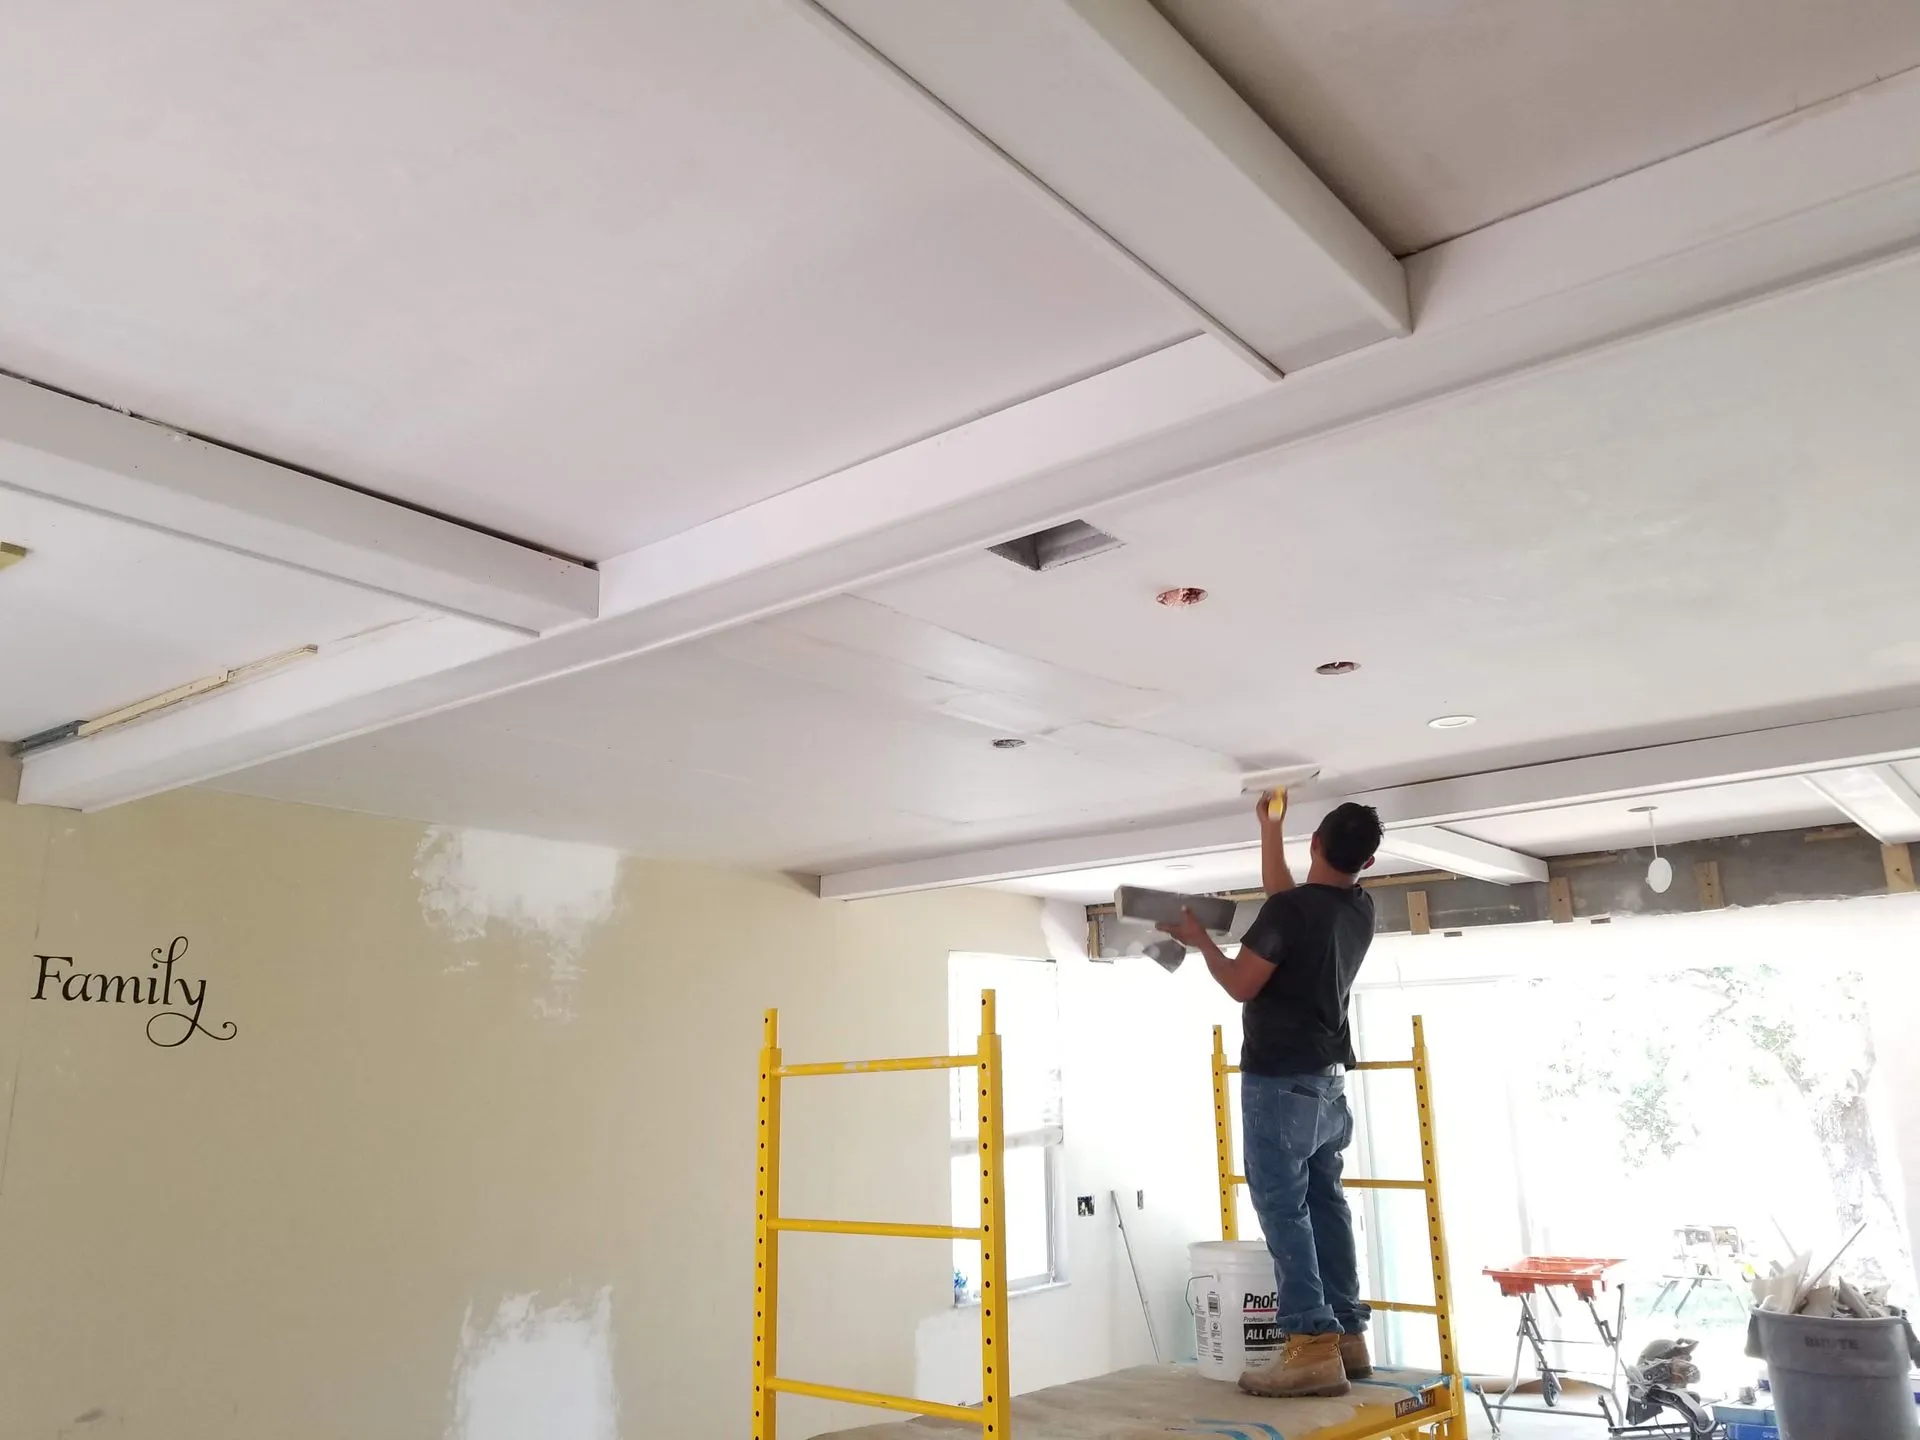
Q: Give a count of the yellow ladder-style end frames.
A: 2